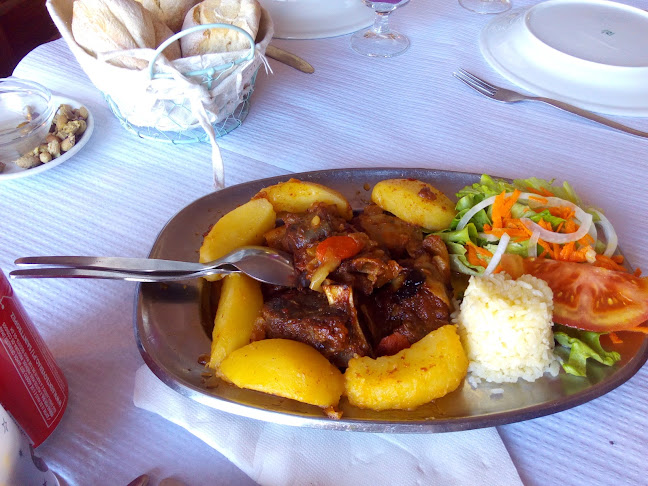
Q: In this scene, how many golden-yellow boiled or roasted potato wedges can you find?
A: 6